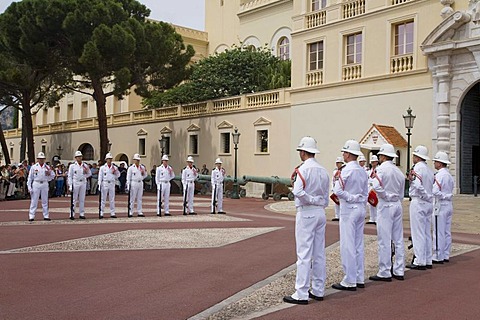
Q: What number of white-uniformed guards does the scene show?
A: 15